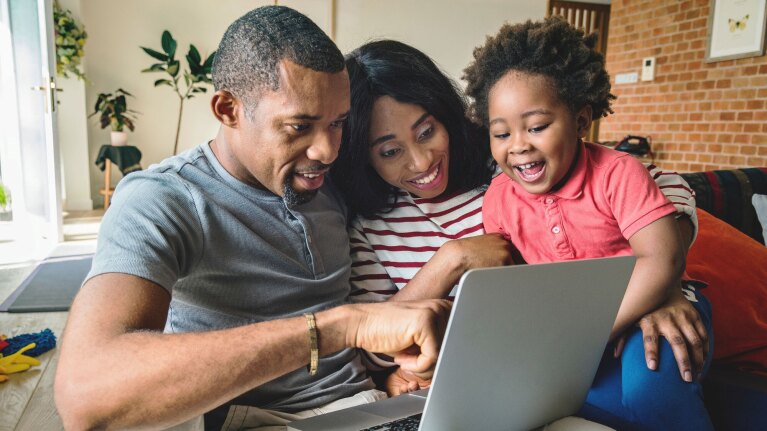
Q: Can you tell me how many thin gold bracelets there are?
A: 1